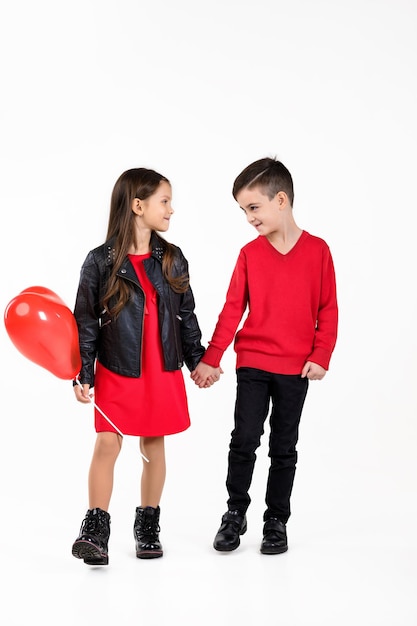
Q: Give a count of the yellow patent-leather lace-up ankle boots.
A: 0